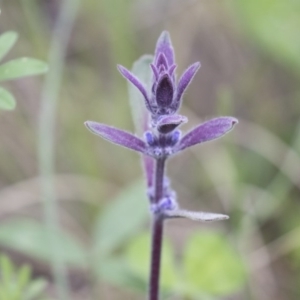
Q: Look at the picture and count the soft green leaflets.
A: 3